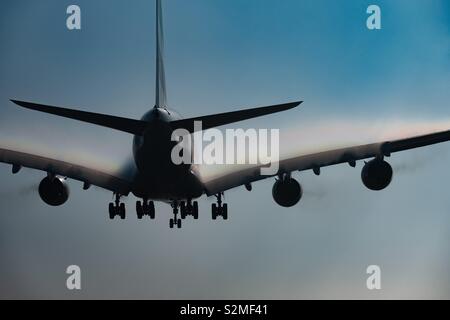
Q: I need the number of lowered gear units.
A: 5